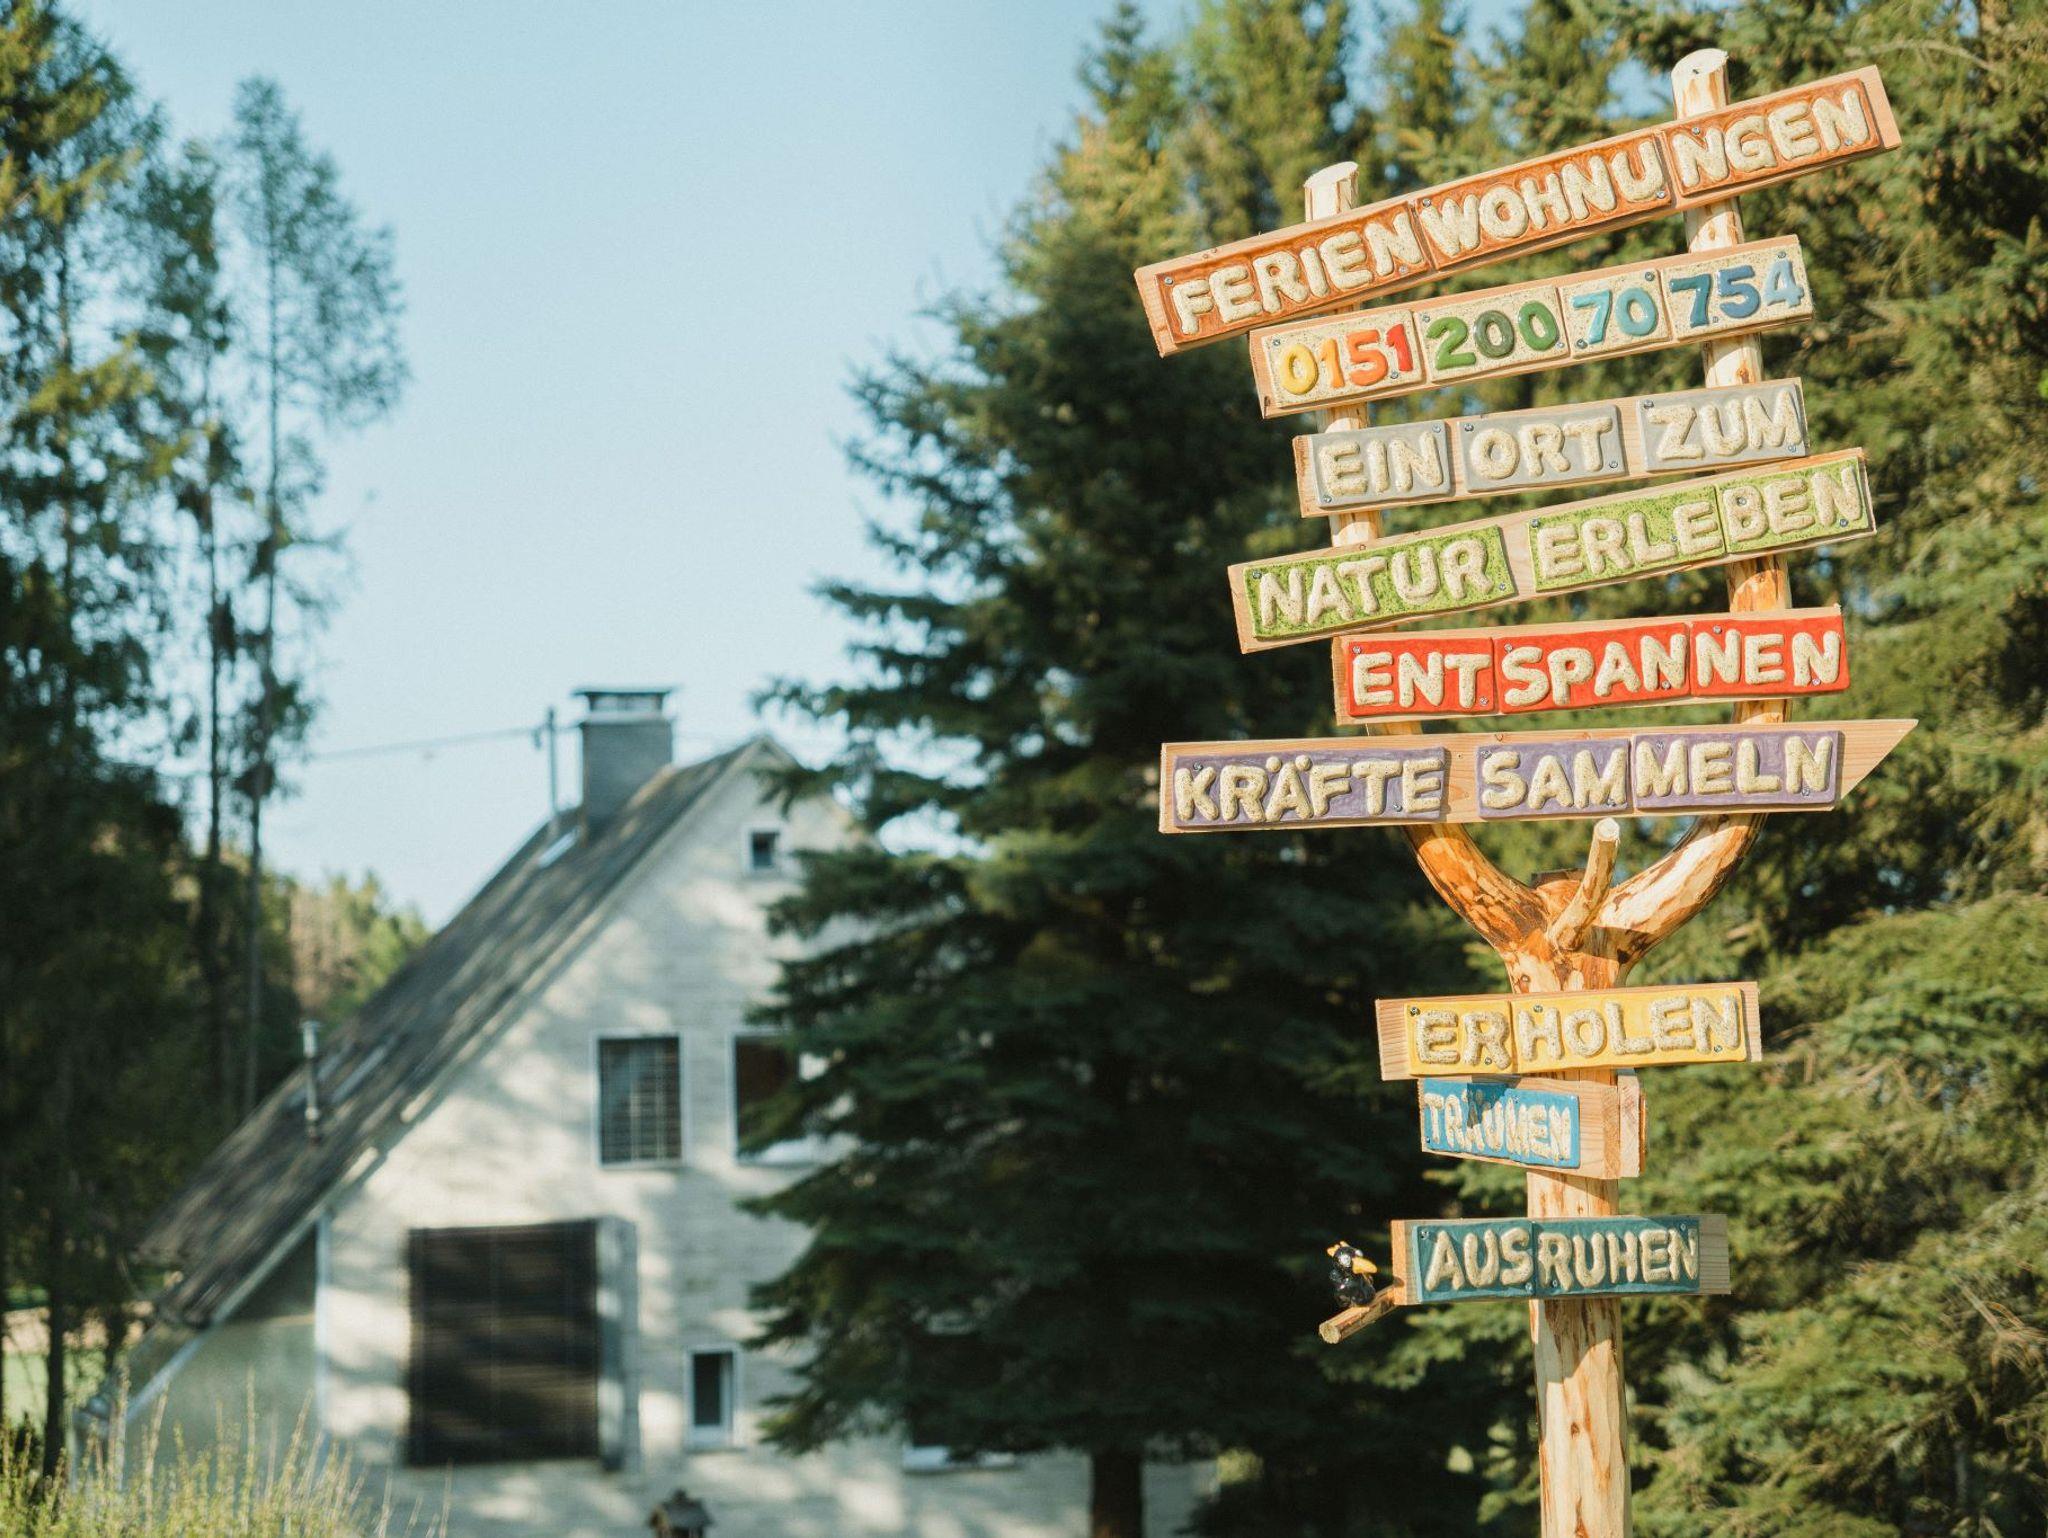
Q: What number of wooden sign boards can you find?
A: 9